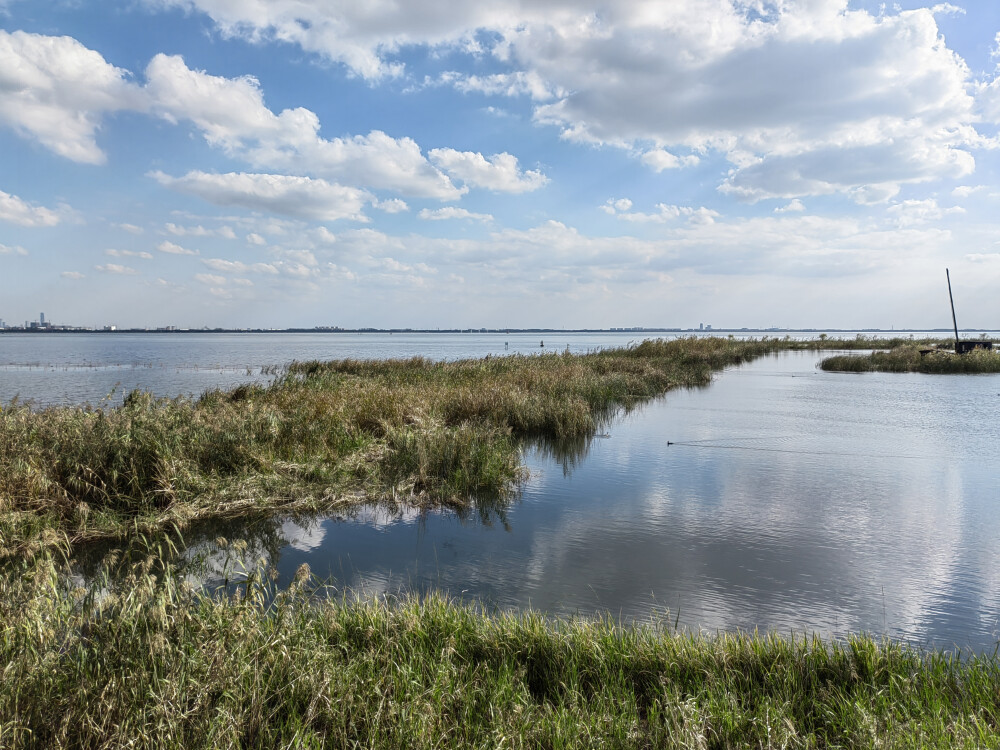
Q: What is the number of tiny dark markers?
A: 2